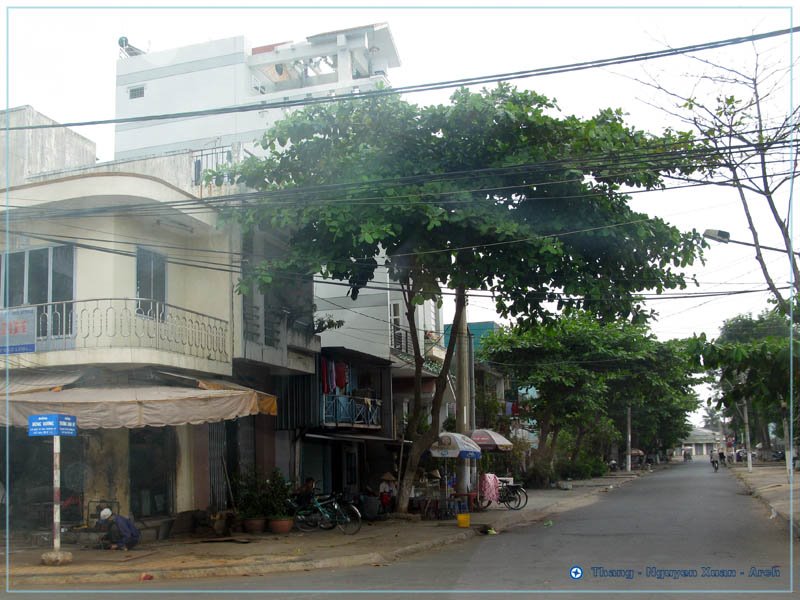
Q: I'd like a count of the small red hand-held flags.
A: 0